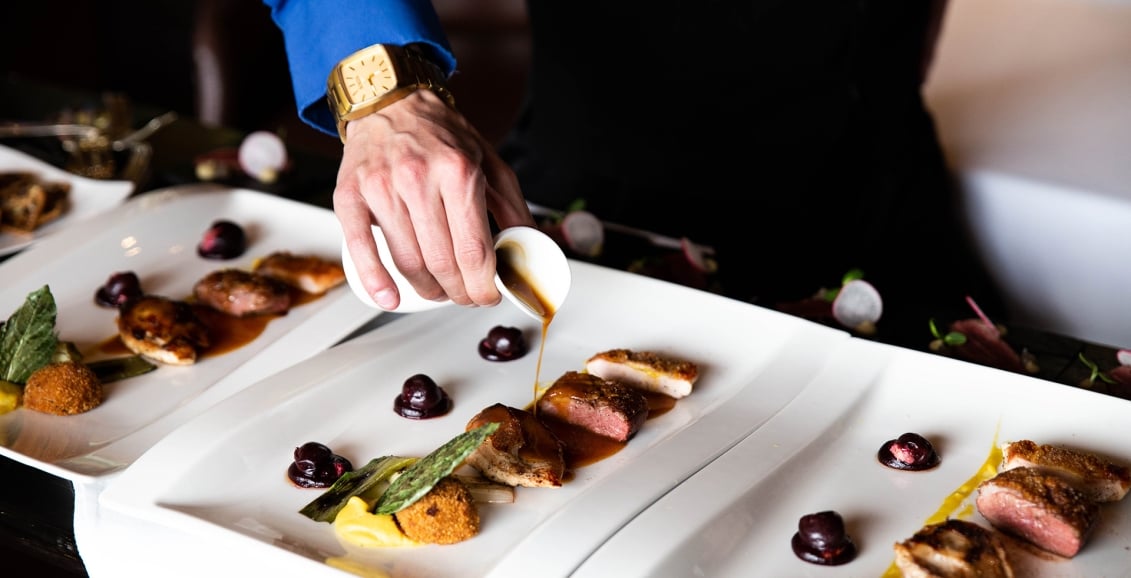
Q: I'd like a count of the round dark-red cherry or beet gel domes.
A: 7